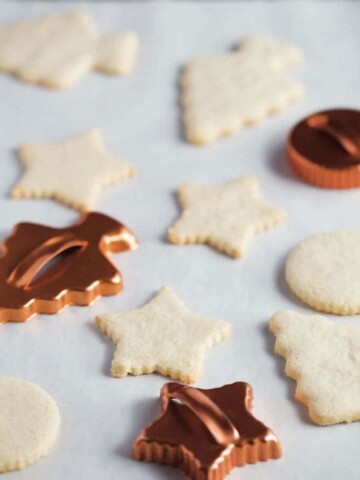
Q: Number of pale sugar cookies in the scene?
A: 8